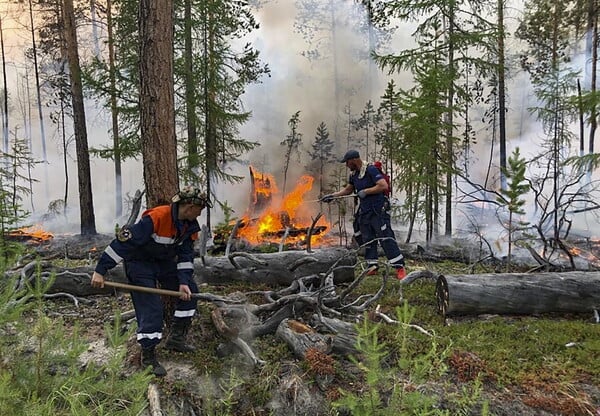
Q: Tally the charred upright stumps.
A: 1